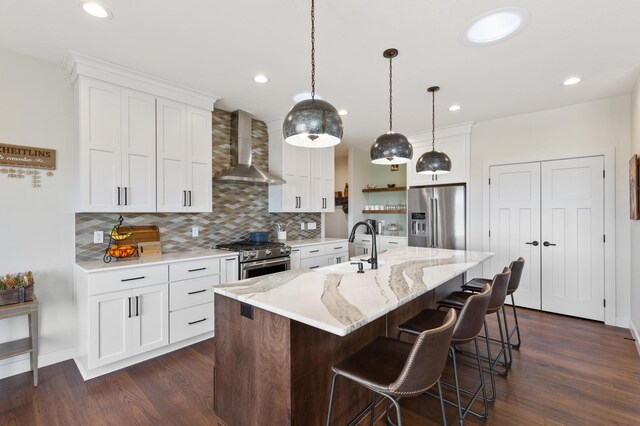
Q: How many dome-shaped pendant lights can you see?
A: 3